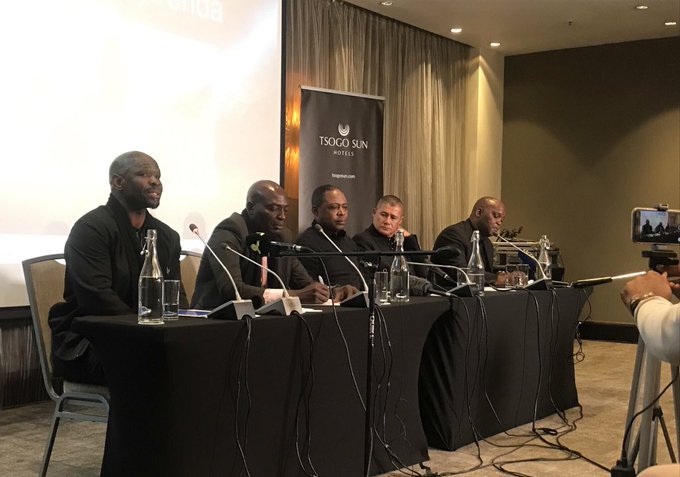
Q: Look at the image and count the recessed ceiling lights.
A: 5